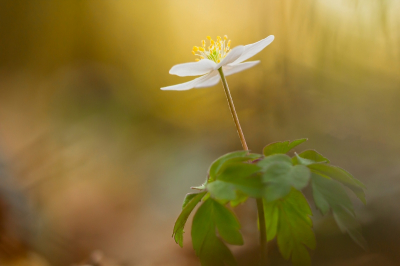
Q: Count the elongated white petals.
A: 6